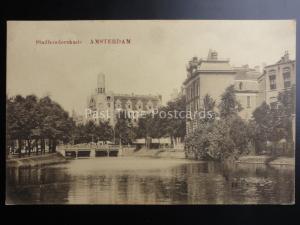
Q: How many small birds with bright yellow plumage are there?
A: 0